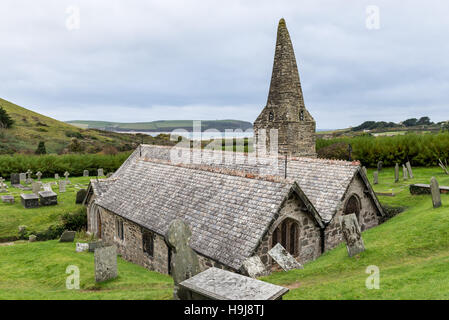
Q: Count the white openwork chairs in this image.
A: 0